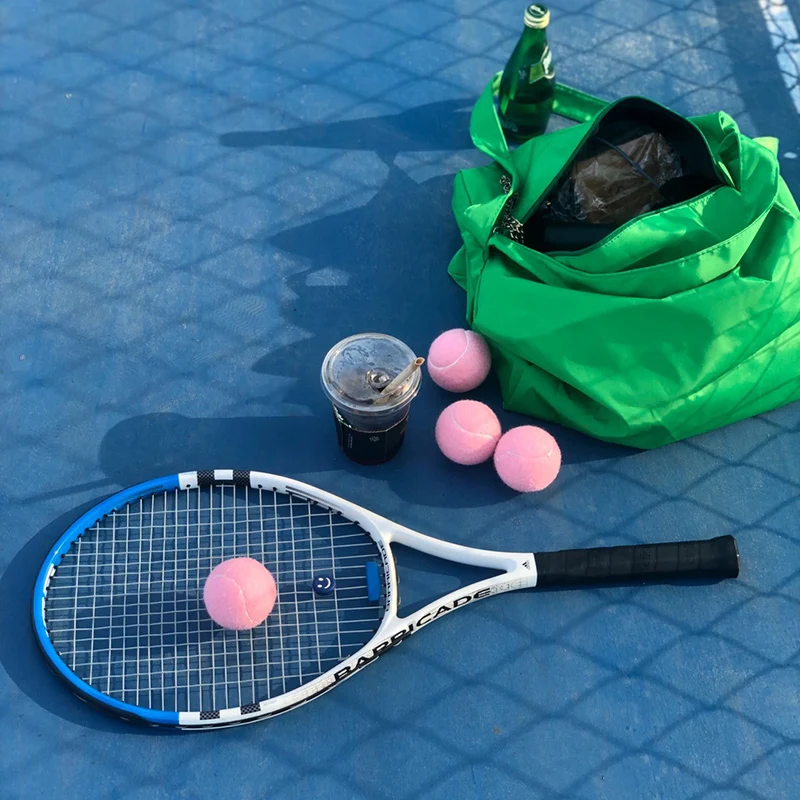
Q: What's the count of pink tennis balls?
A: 4